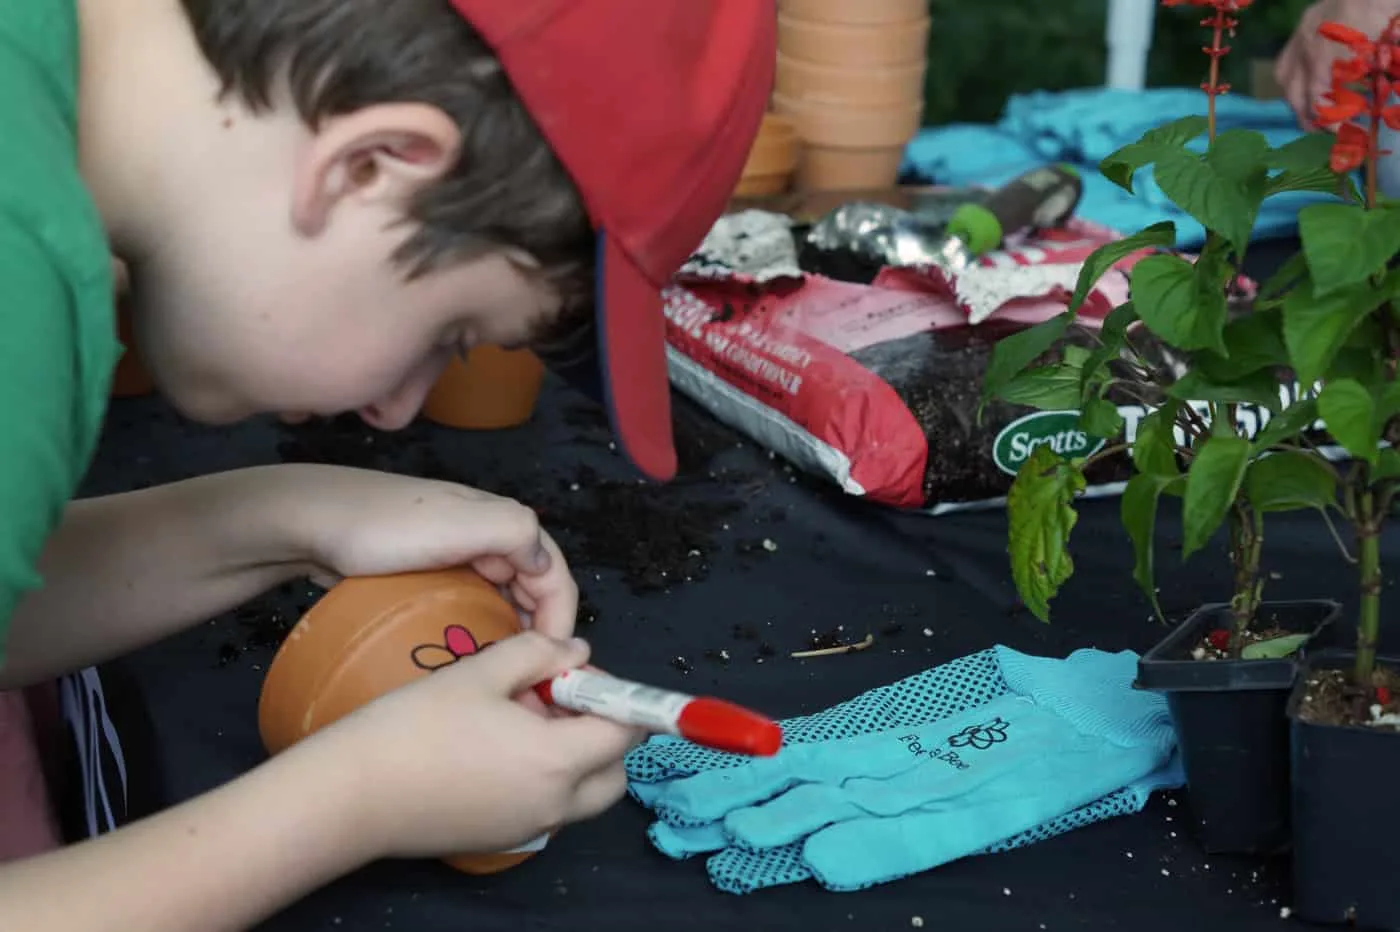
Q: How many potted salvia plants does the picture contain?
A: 2